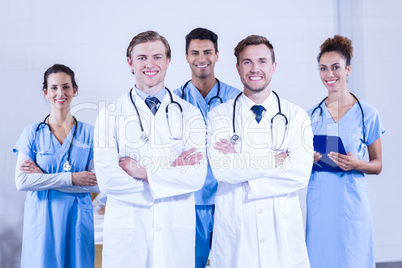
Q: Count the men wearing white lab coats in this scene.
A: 2